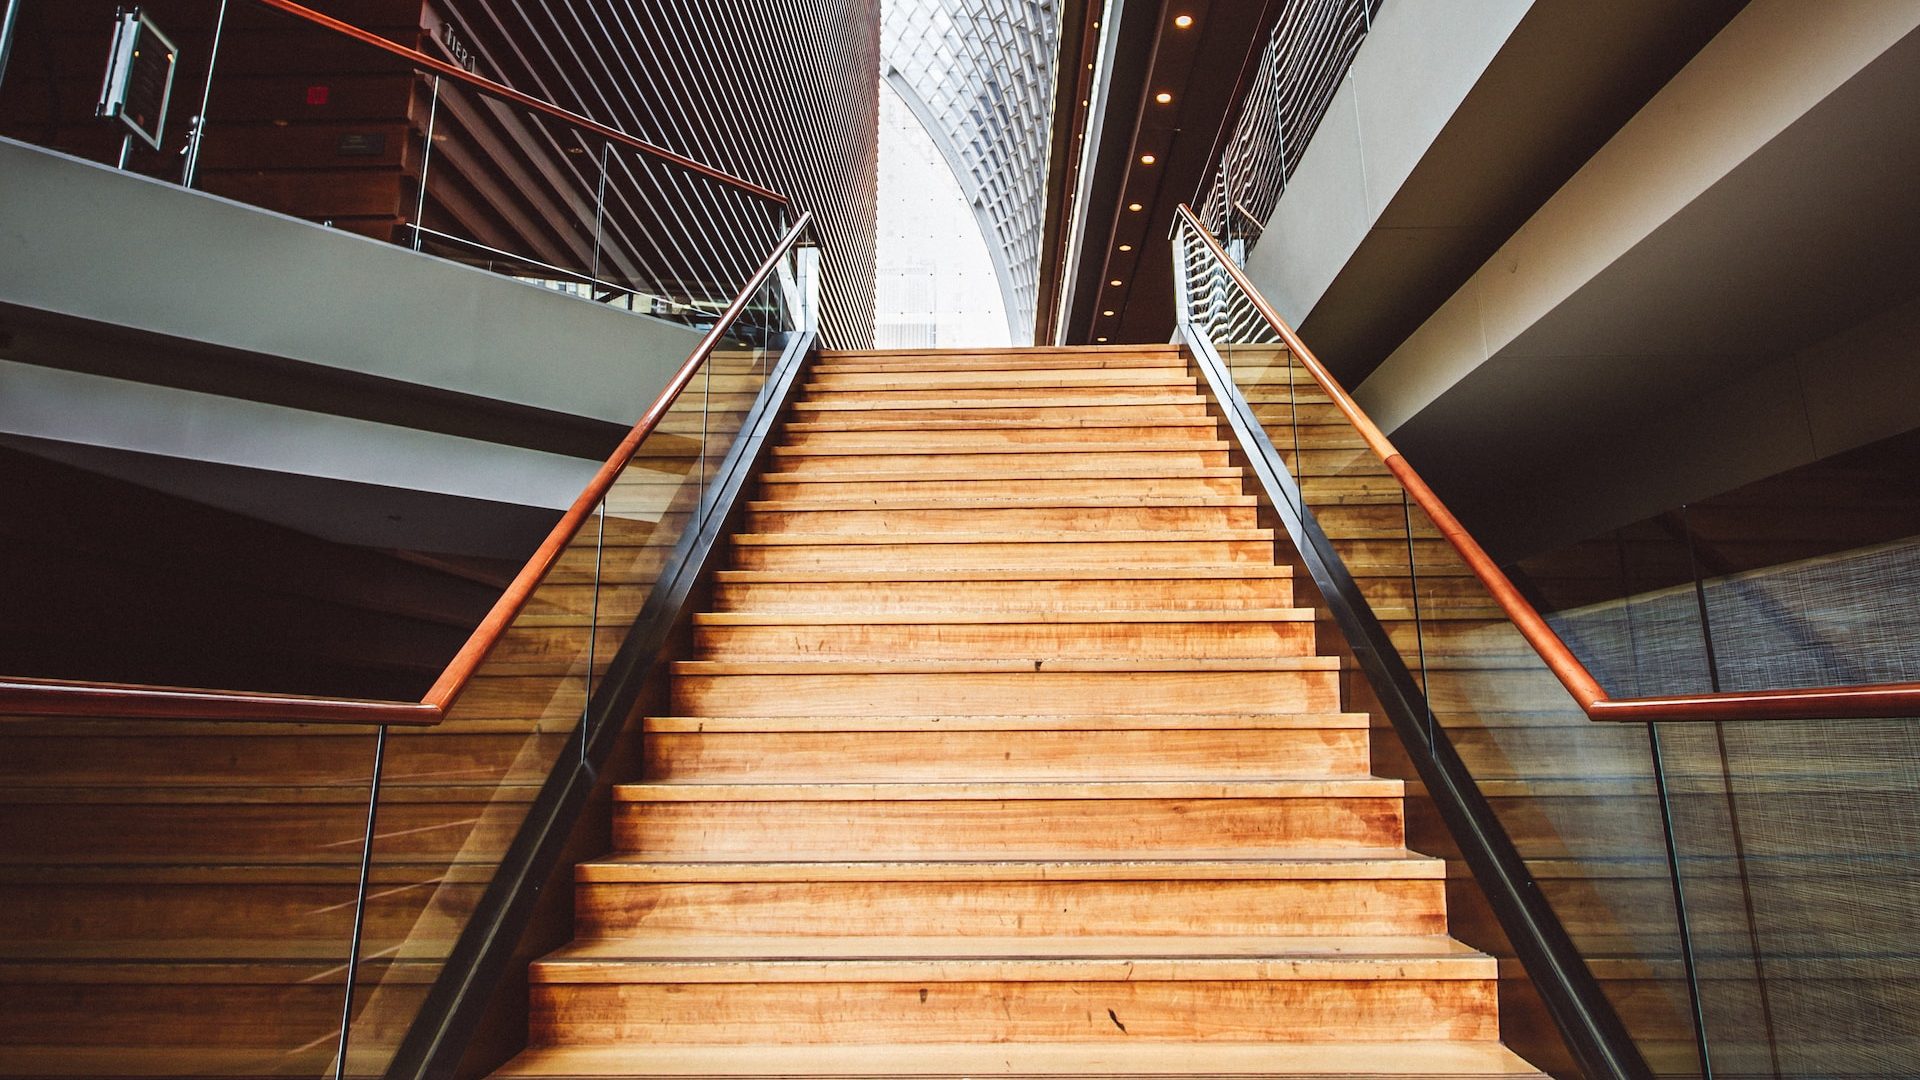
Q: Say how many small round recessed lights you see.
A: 8